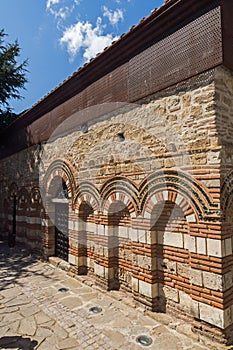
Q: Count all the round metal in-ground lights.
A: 3